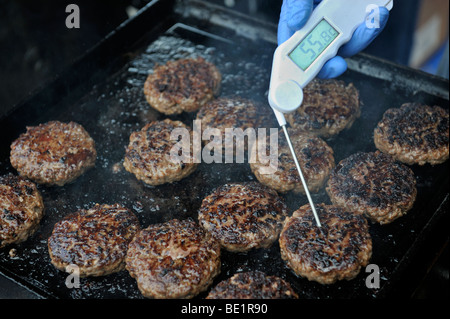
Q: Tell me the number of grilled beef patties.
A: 14